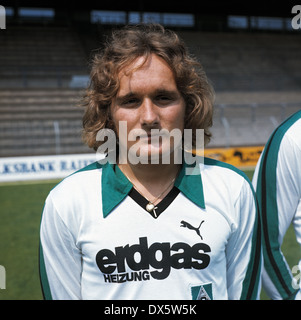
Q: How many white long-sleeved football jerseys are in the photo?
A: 2